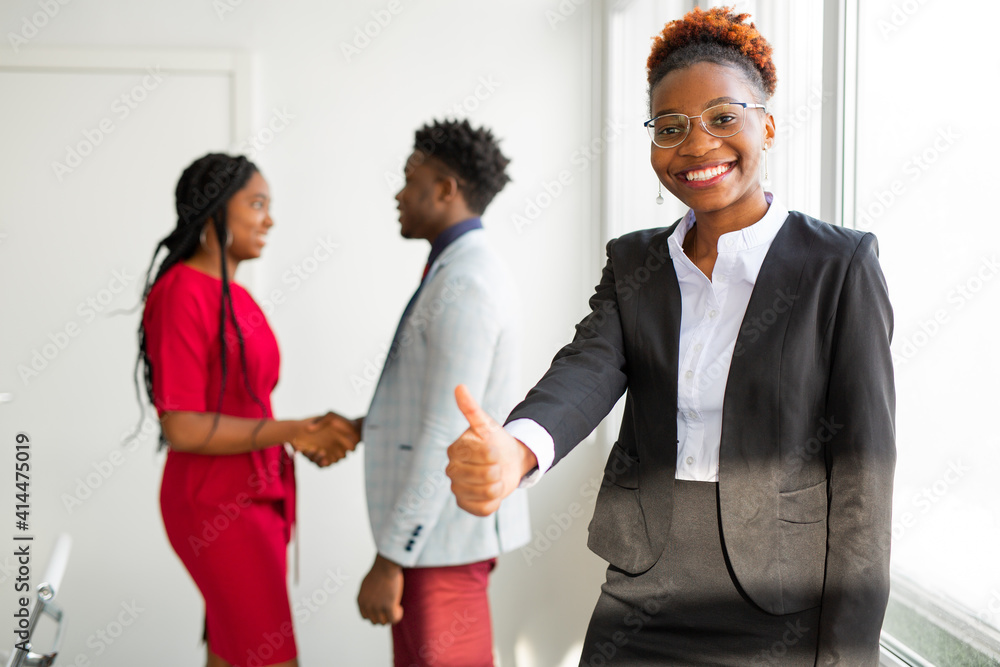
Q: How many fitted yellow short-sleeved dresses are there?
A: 0